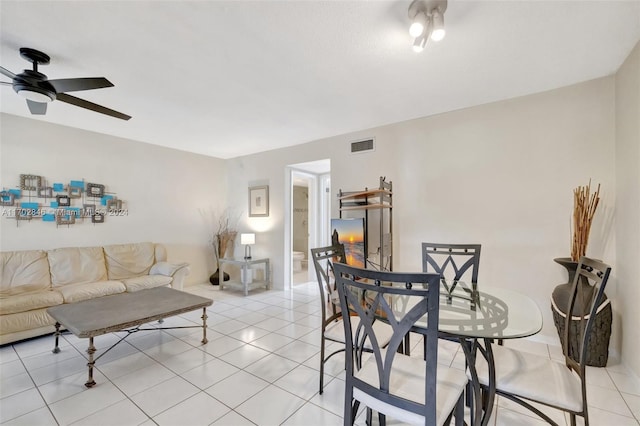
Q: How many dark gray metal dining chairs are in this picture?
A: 4